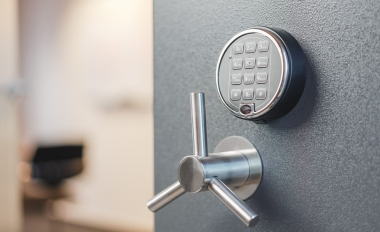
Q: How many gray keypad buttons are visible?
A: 12